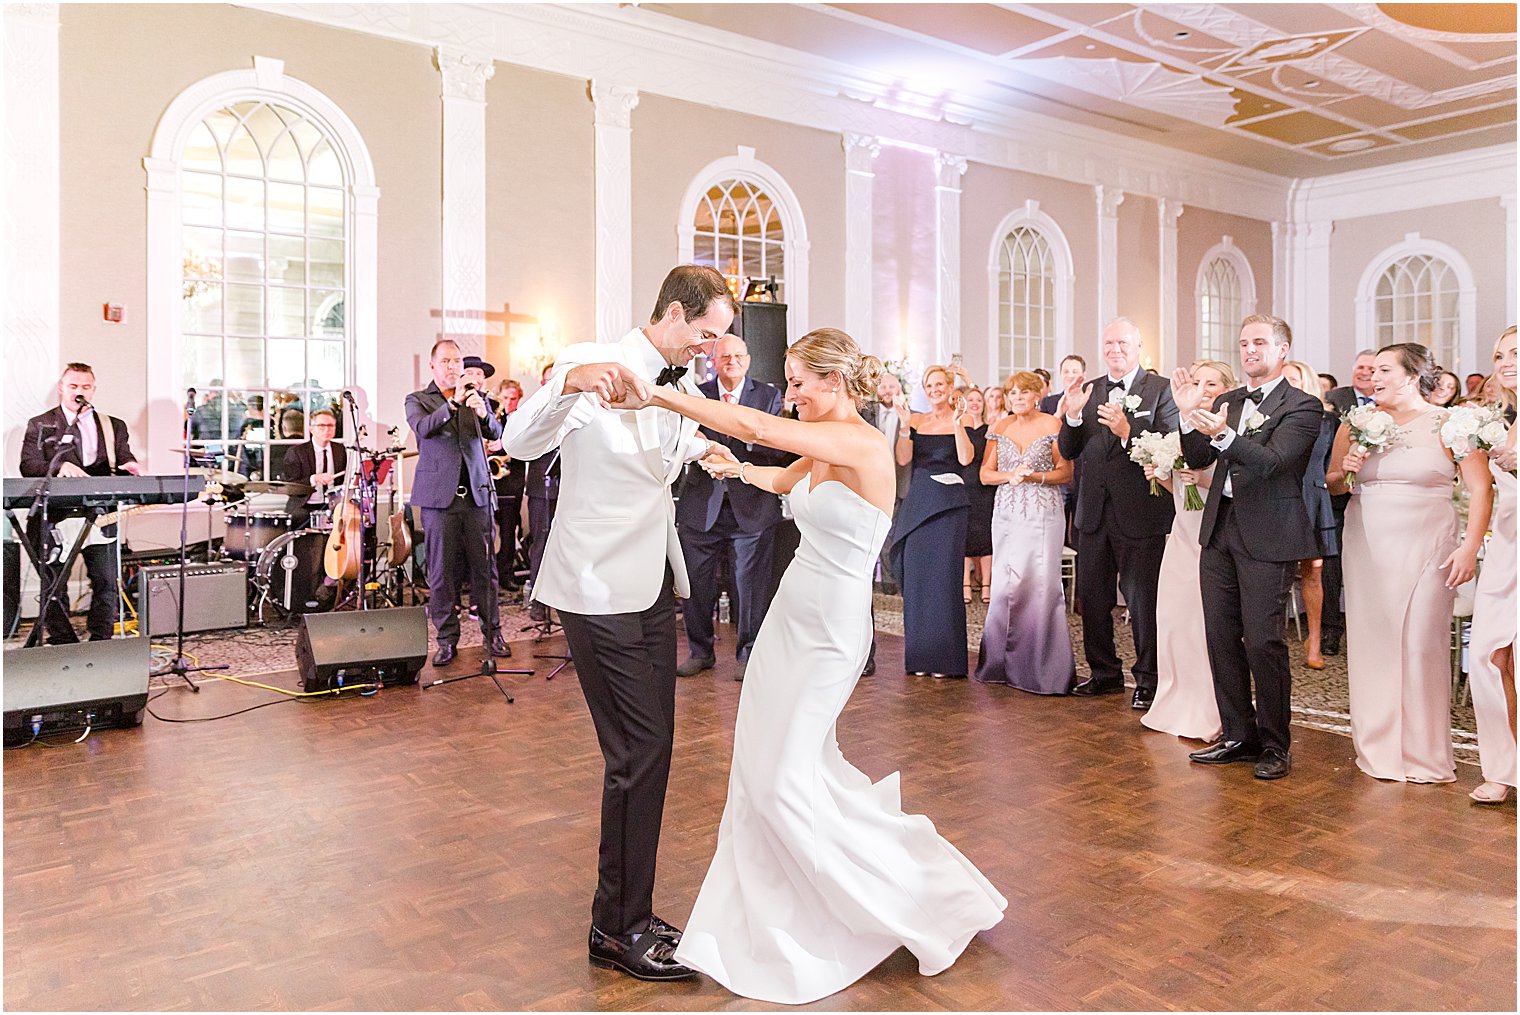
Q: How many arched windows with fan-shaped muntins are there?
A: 5